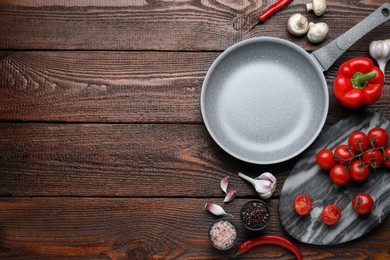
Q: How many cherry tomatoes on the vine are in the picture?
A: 8